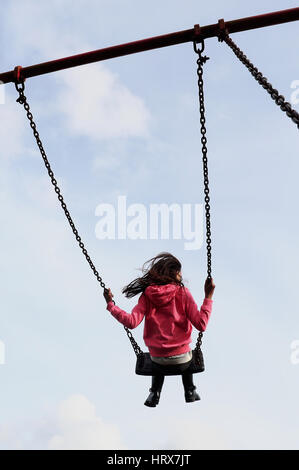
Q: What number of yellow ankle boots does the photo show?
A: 0